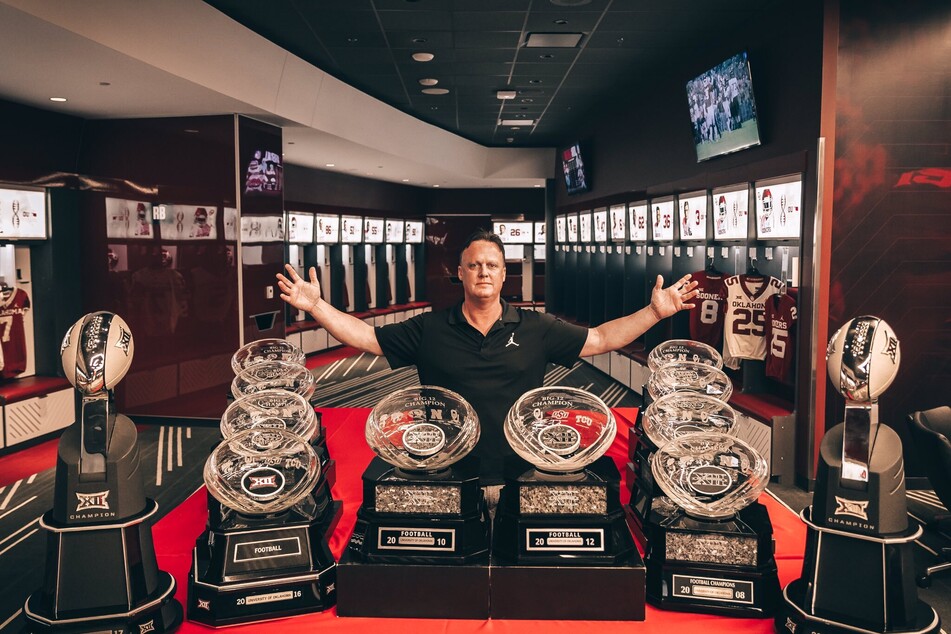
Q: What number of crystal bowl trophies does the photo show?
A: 10